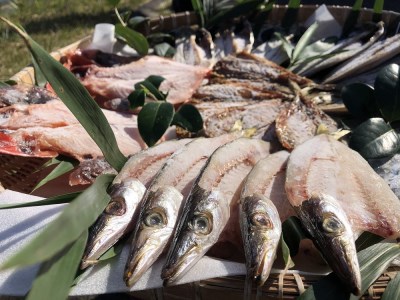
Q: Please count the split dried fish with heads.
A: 5